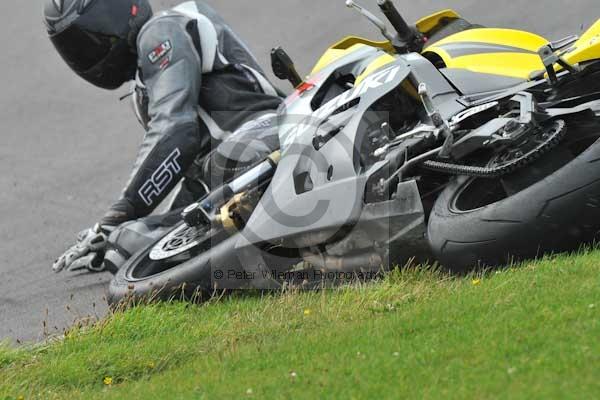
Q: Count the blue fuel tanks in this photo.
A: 0